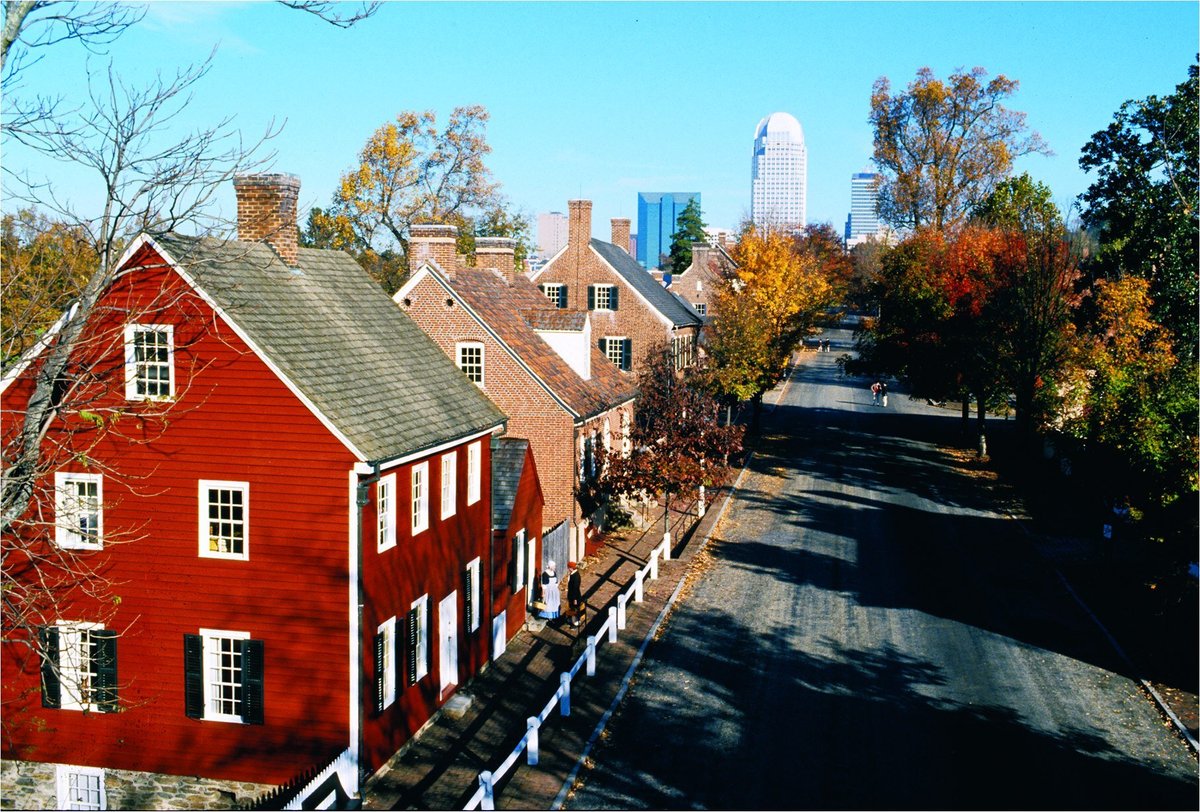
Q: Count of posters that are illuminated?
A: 0